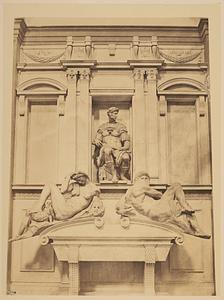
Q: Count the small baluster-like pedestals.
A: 4